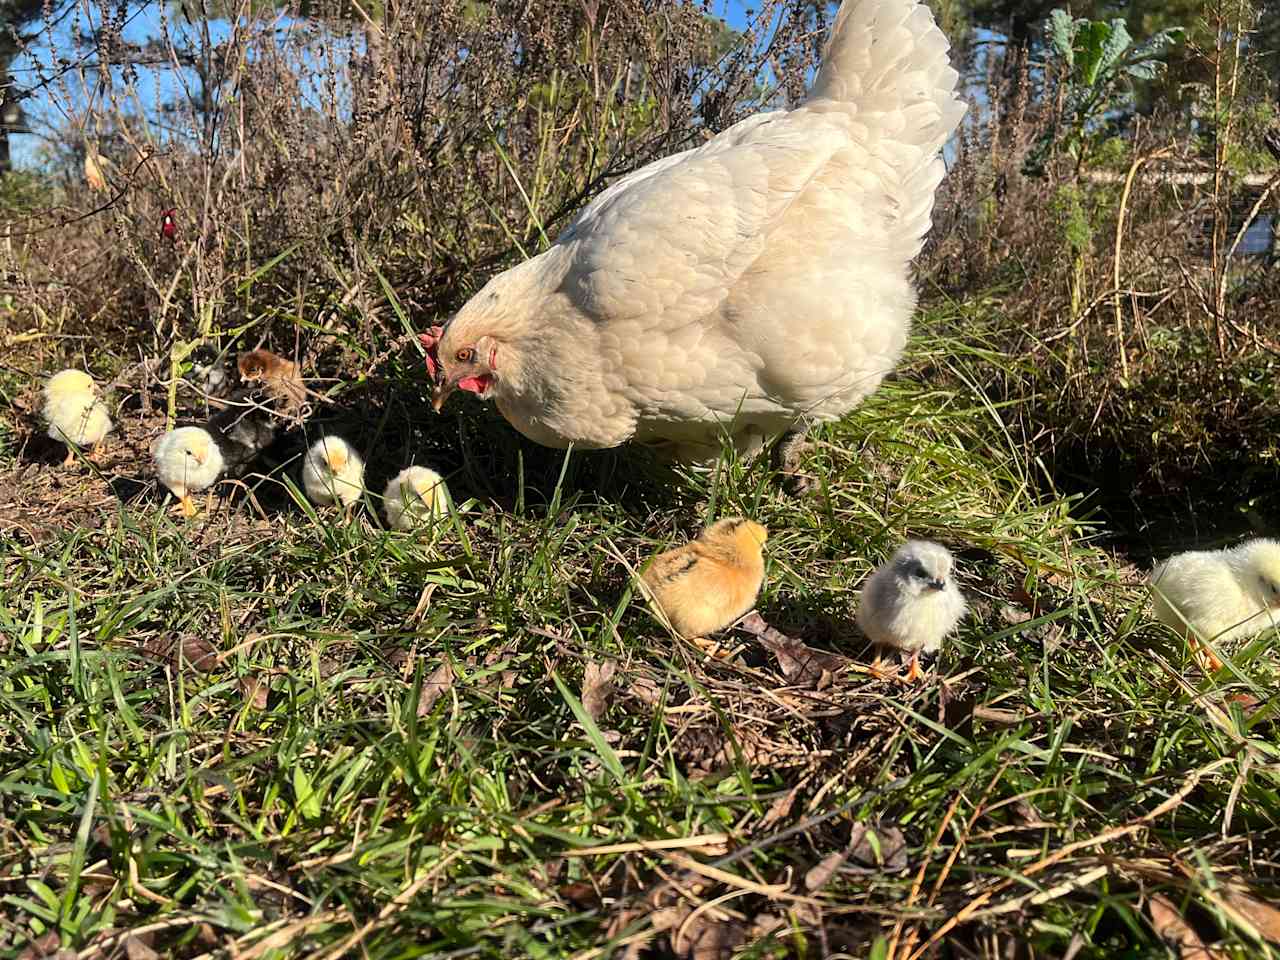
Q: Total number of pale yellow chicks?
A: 5